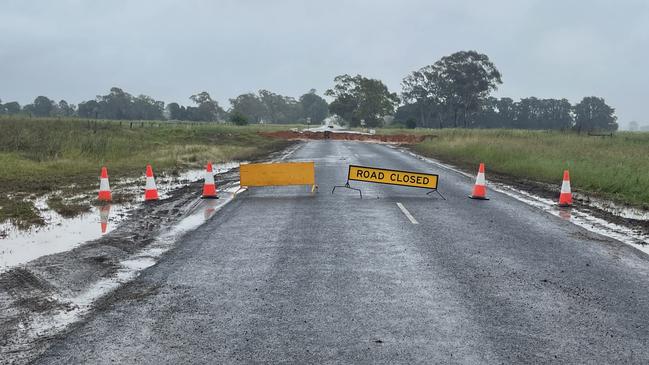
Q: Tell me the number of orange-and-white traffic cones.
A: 5